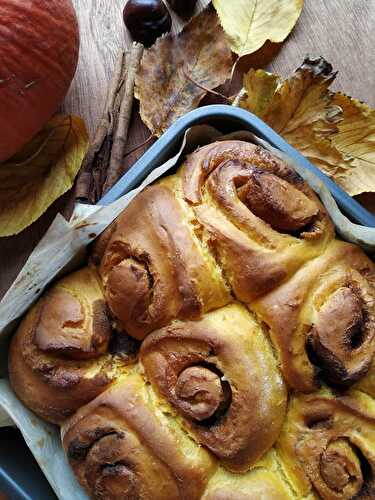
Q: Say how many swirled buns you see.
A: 7